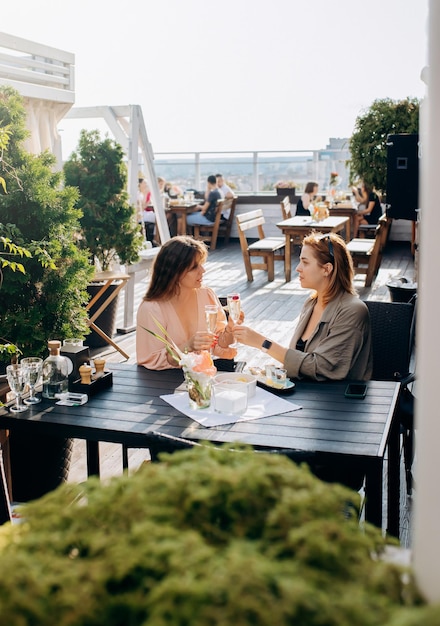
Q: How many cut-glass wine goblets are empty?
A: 2